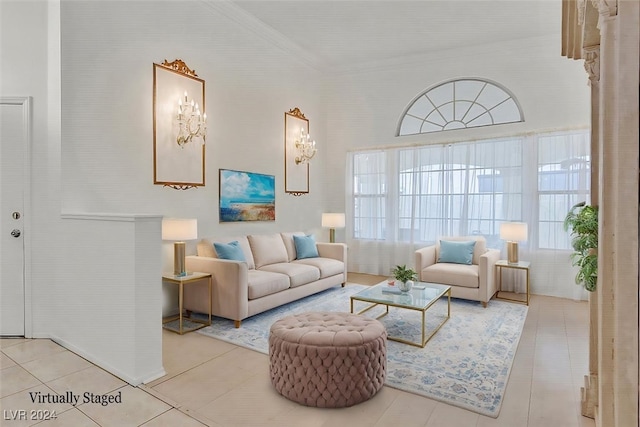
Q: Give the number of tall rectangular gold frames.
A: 2